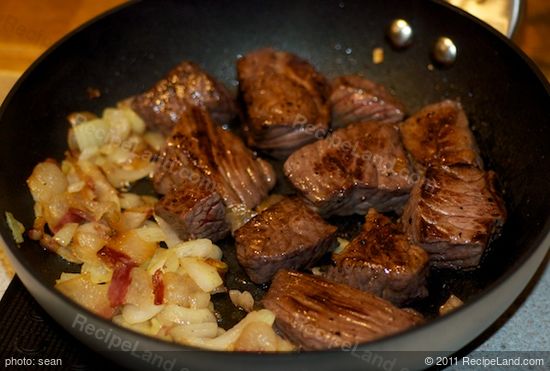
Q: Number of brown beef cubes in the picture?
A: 11